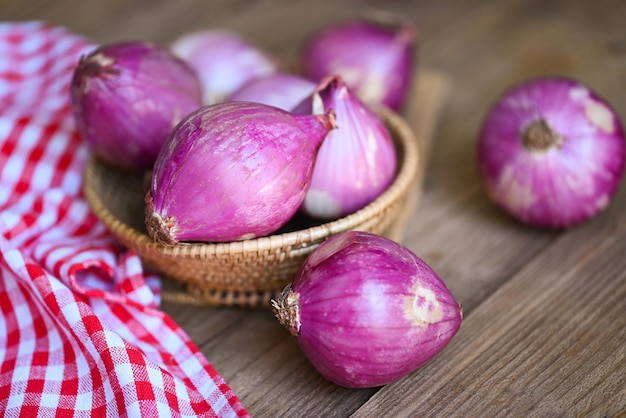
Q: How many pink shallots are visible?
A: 8